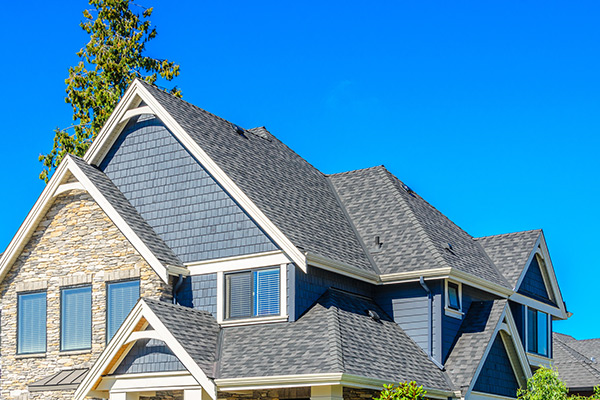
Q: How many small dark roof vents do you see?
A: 5